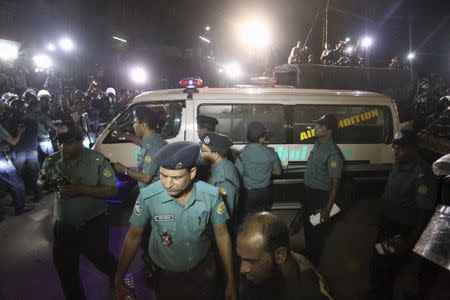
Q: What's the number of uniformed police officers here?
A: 8